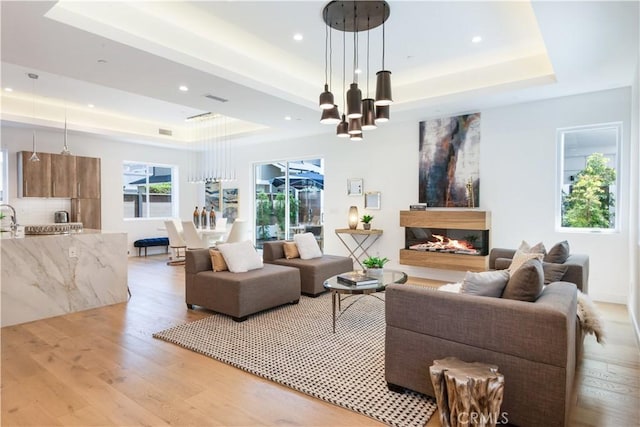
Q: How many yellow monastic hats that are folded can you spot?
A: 0